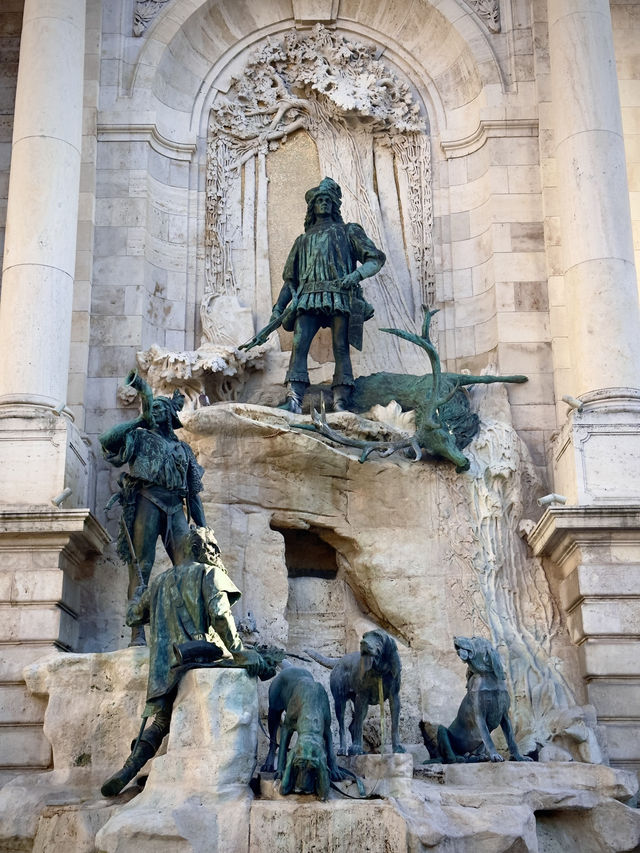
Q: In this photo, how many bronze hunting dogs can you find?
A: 3